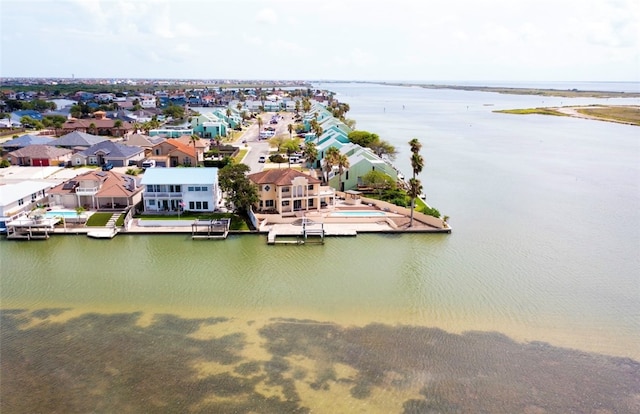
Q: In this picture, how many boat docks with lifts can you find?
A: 3